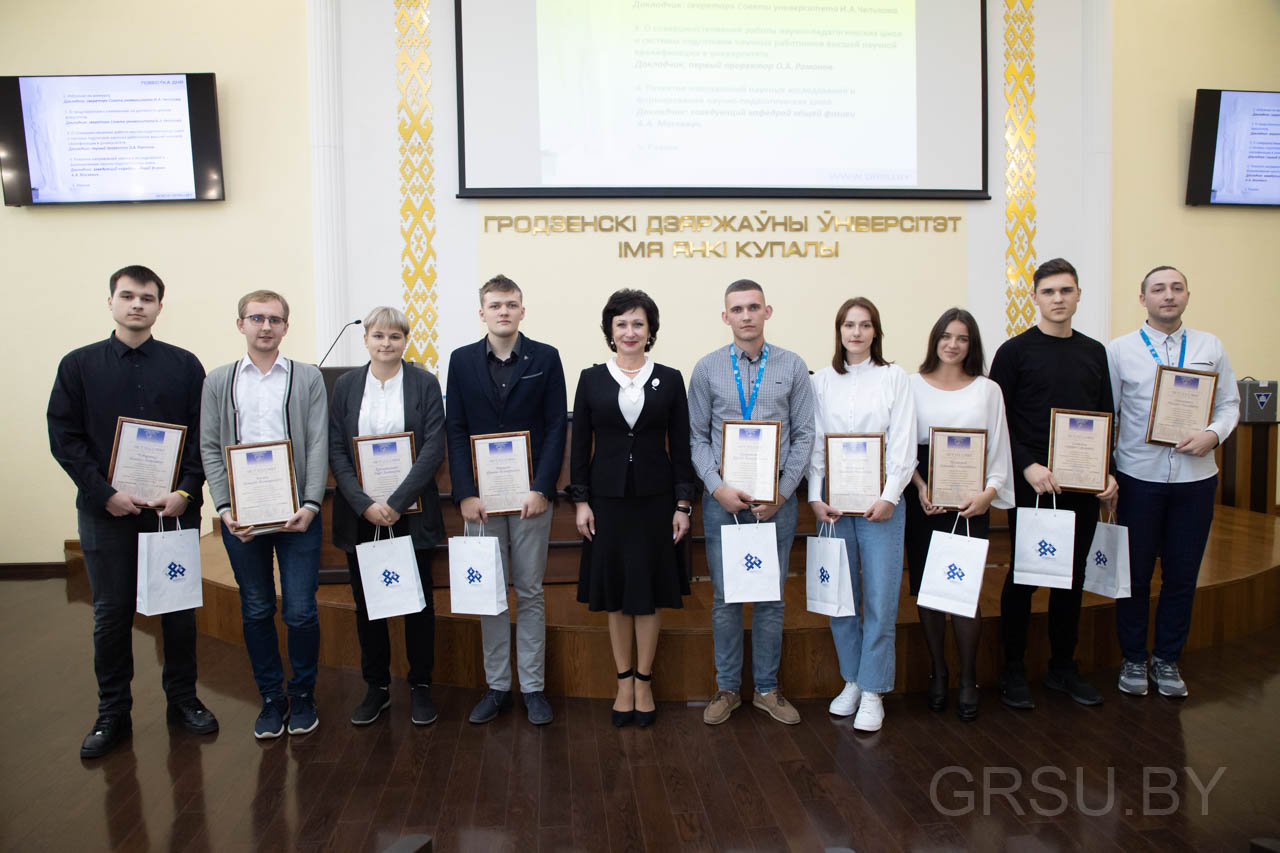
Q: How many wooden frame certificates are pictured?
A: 9